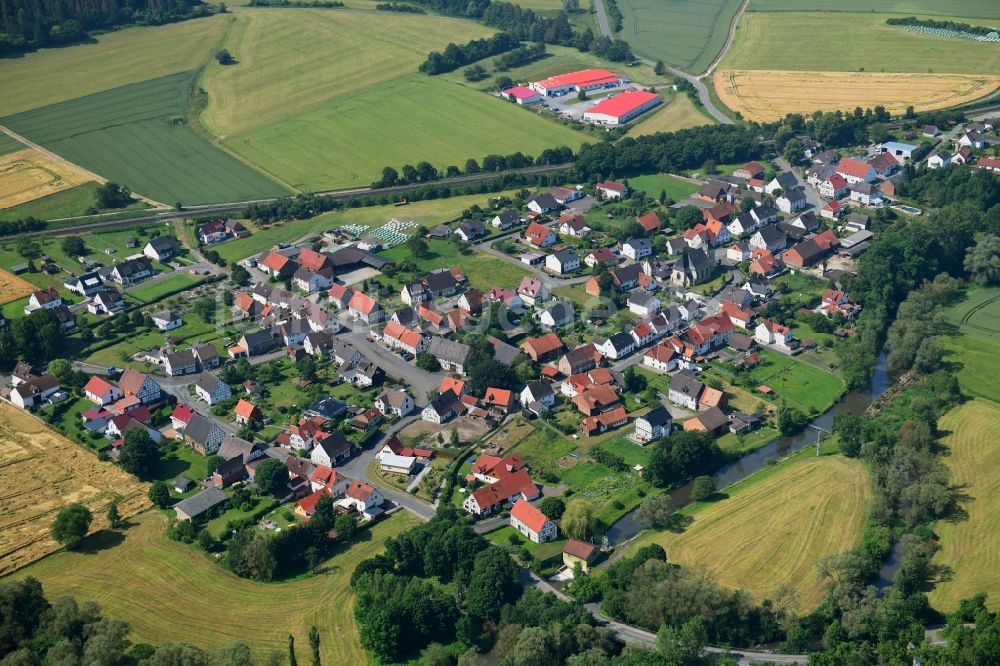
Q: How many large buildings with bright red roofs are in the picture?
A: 3